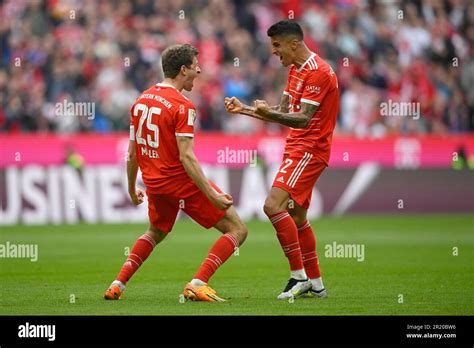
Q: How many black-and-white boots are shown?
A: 2